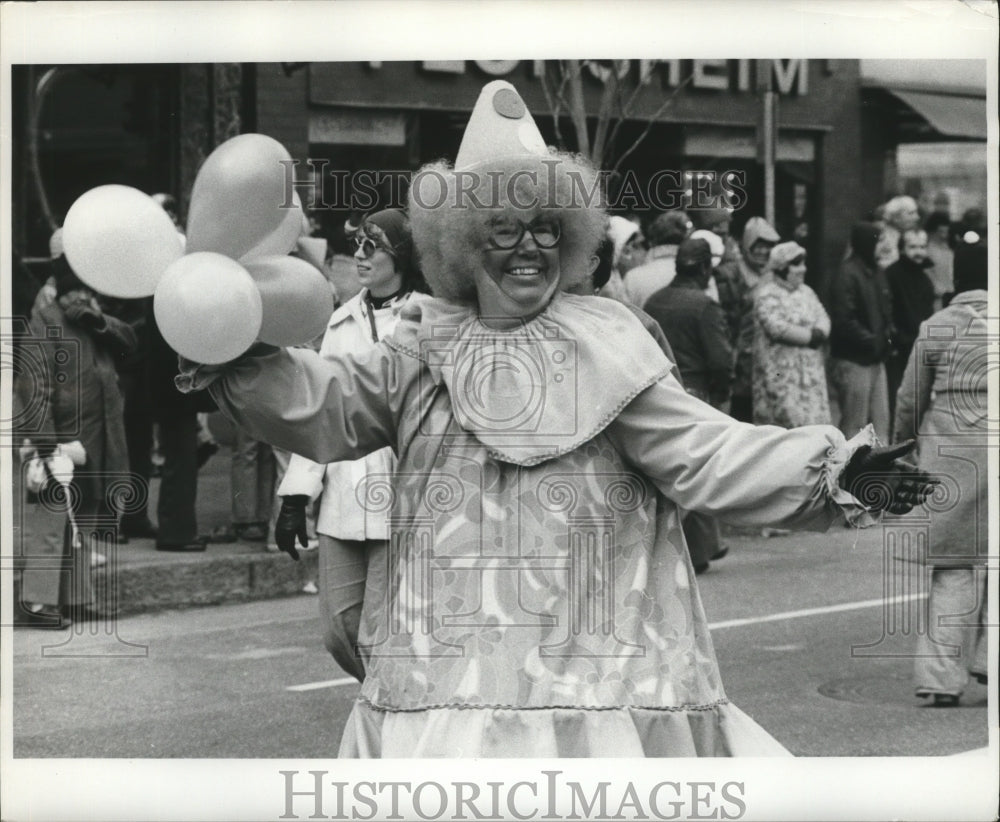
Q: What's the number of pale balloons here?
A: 5